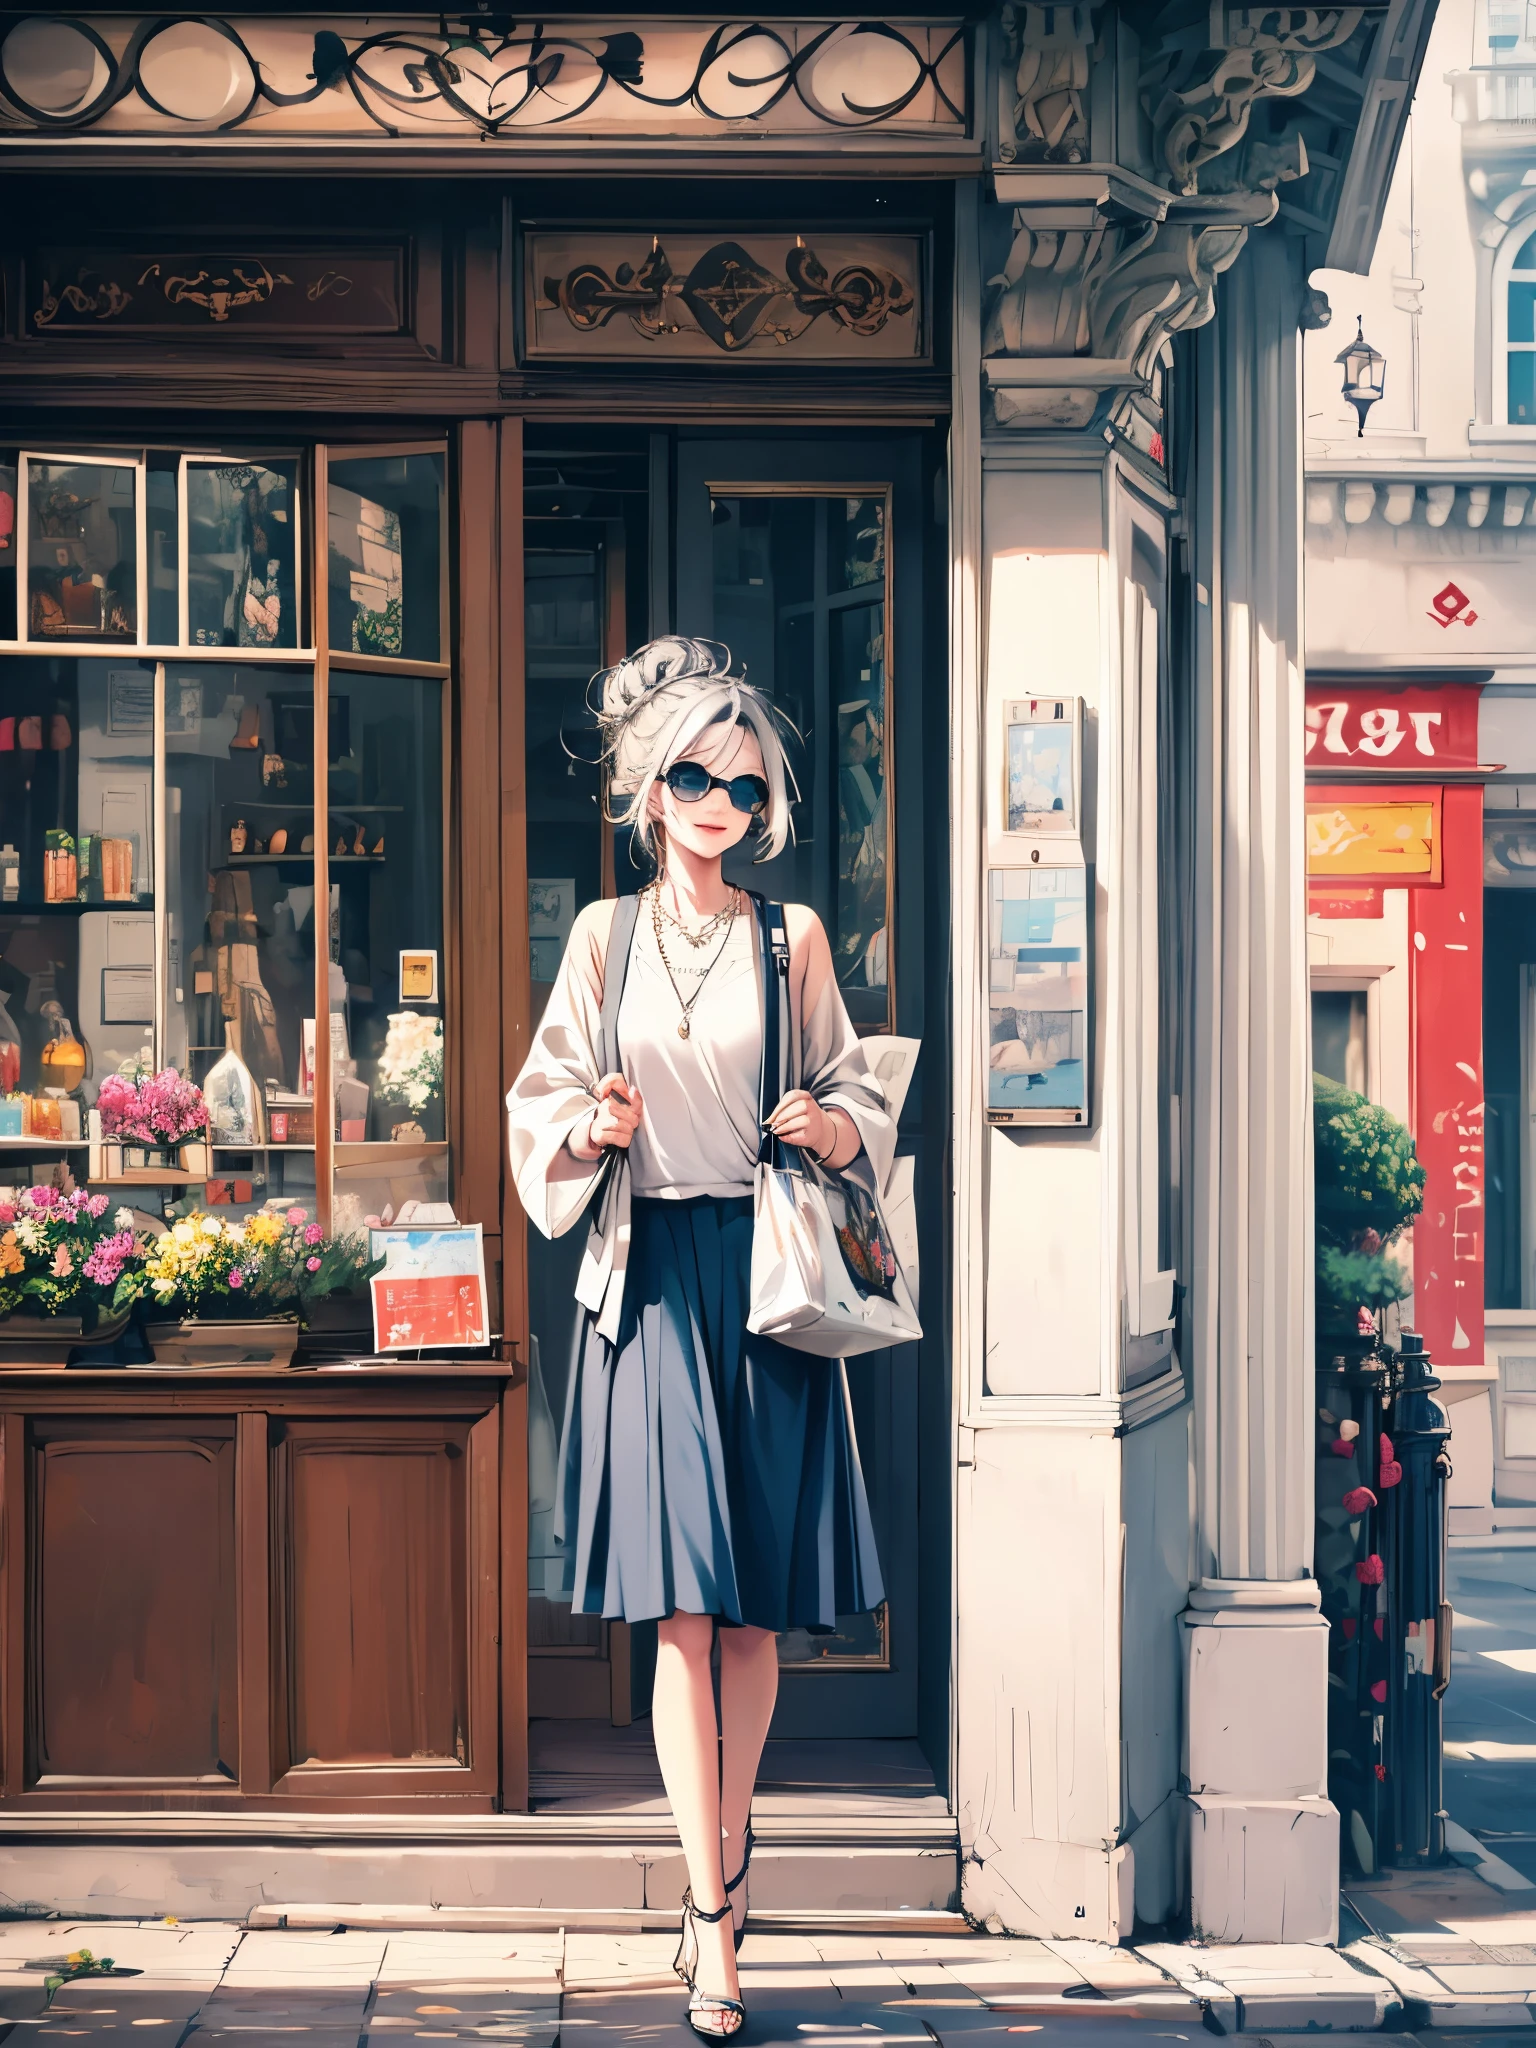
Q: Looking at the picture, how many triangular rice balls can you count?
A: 0